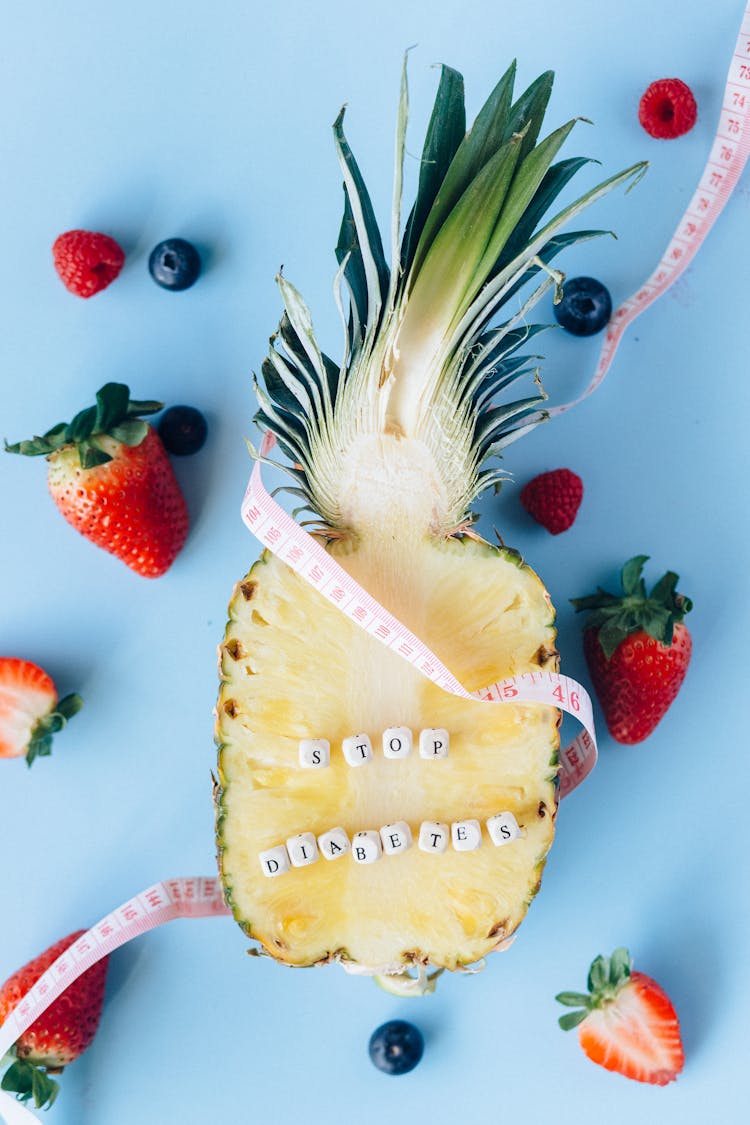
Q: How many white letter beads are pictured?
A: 12